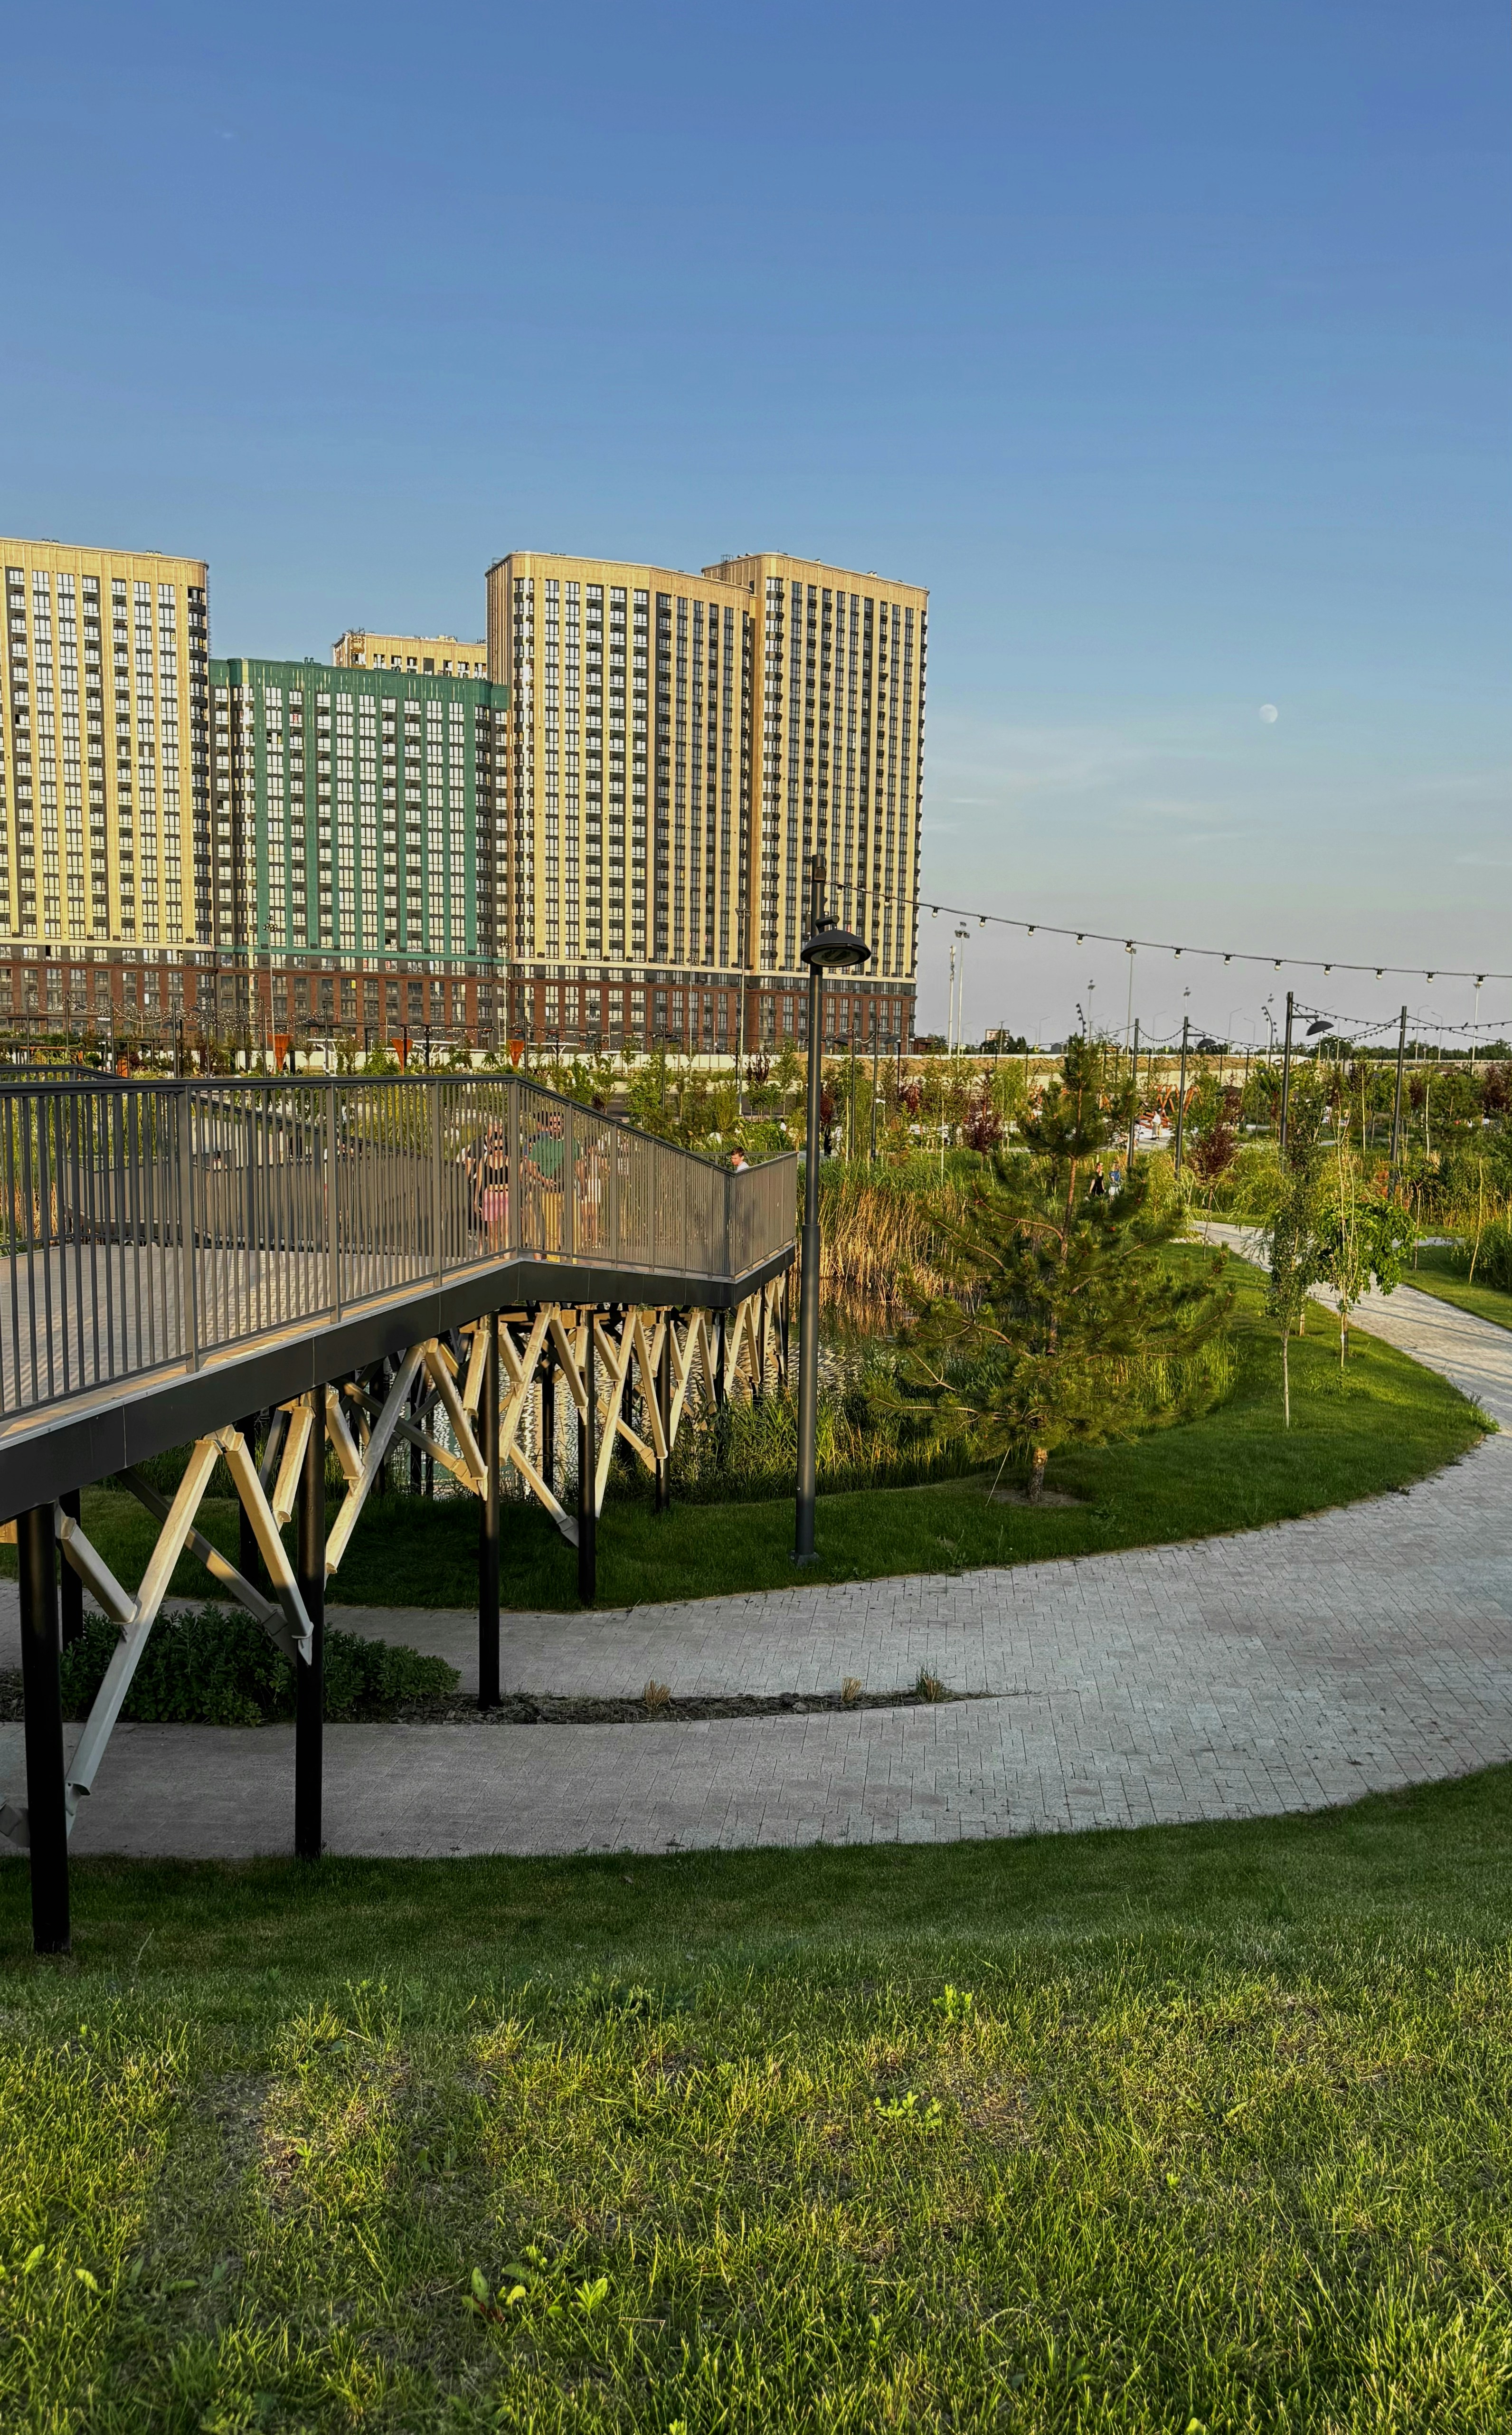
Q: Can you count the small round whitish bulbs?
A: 14